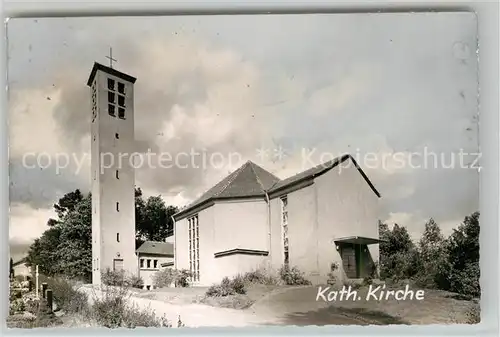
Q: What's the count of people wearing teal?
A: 0